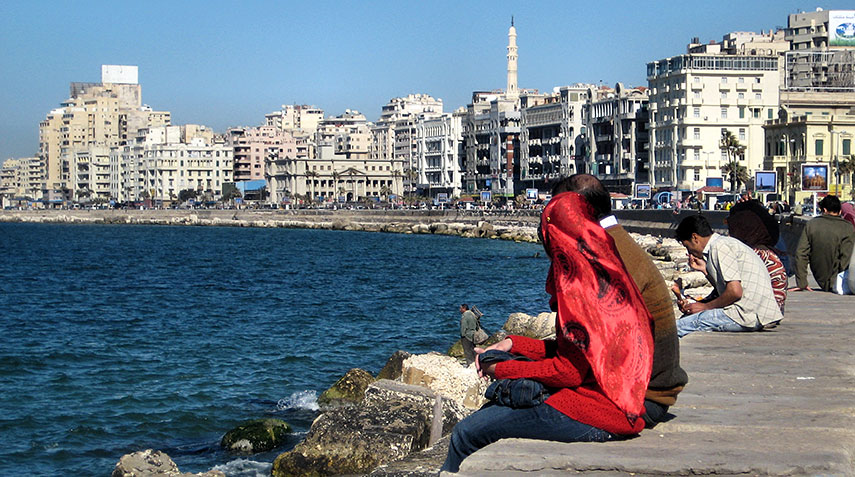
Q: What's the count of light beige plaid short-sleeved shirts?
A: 1